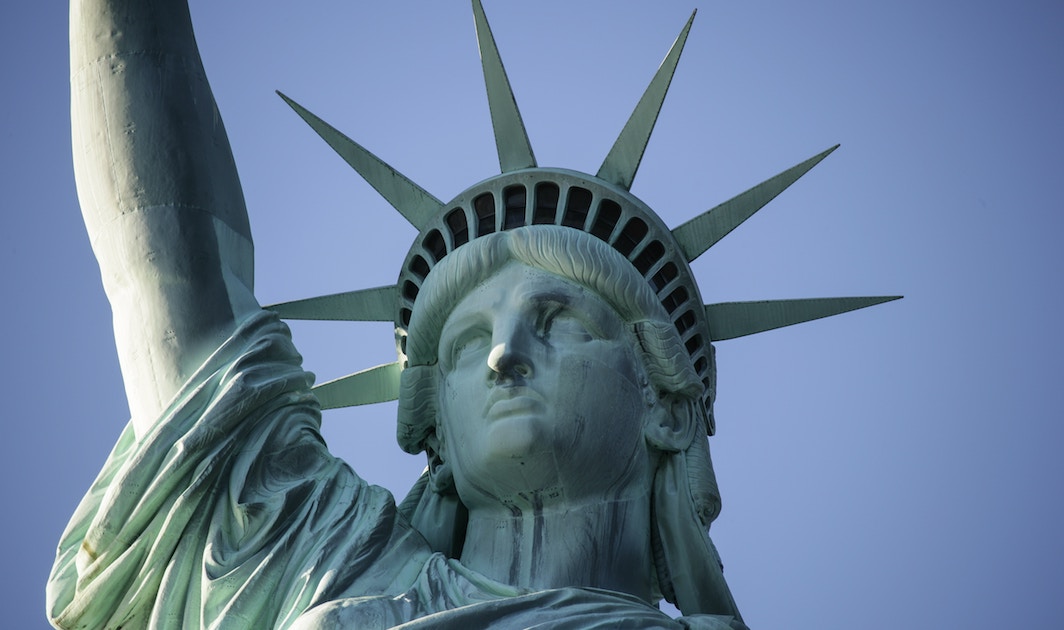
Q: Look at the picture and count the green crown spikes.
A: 7